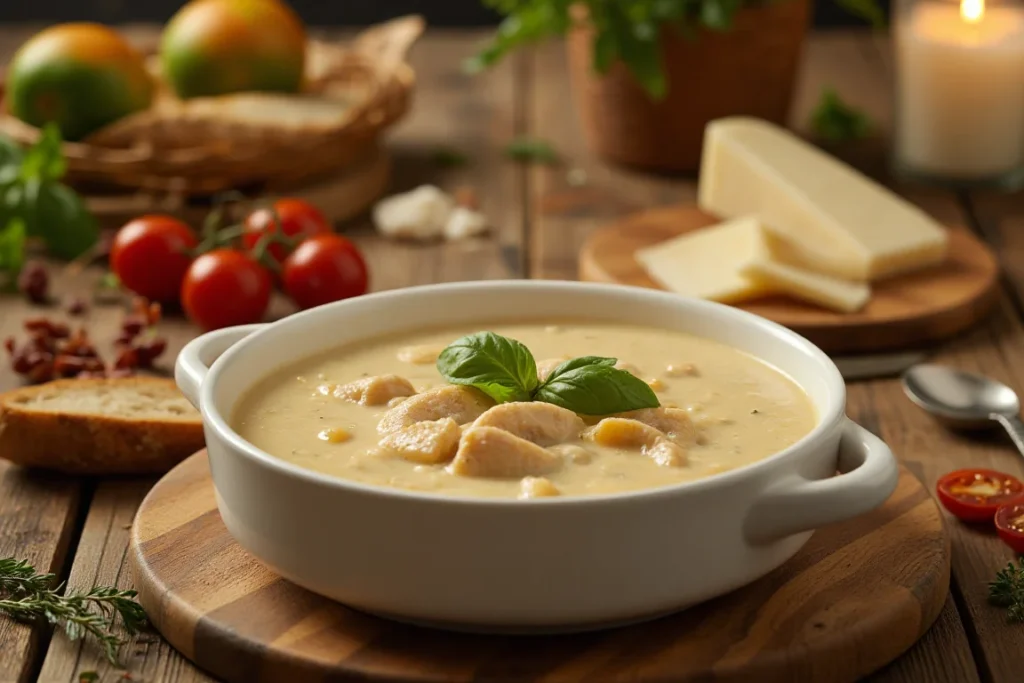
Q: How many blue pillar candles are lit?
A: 0